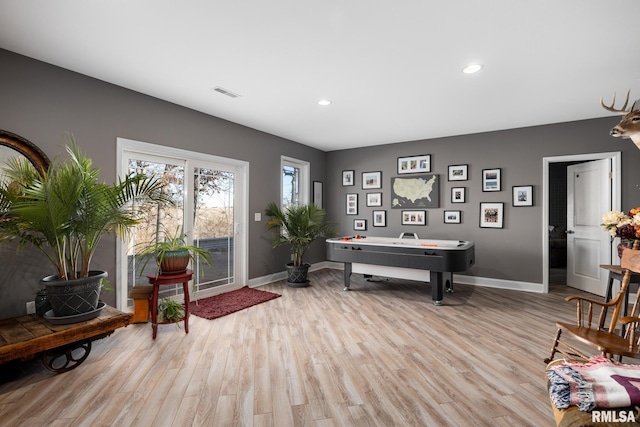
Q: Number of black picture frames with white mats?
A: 14